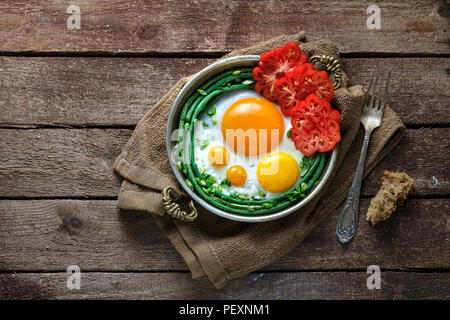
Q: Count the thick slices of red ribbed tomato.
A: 3